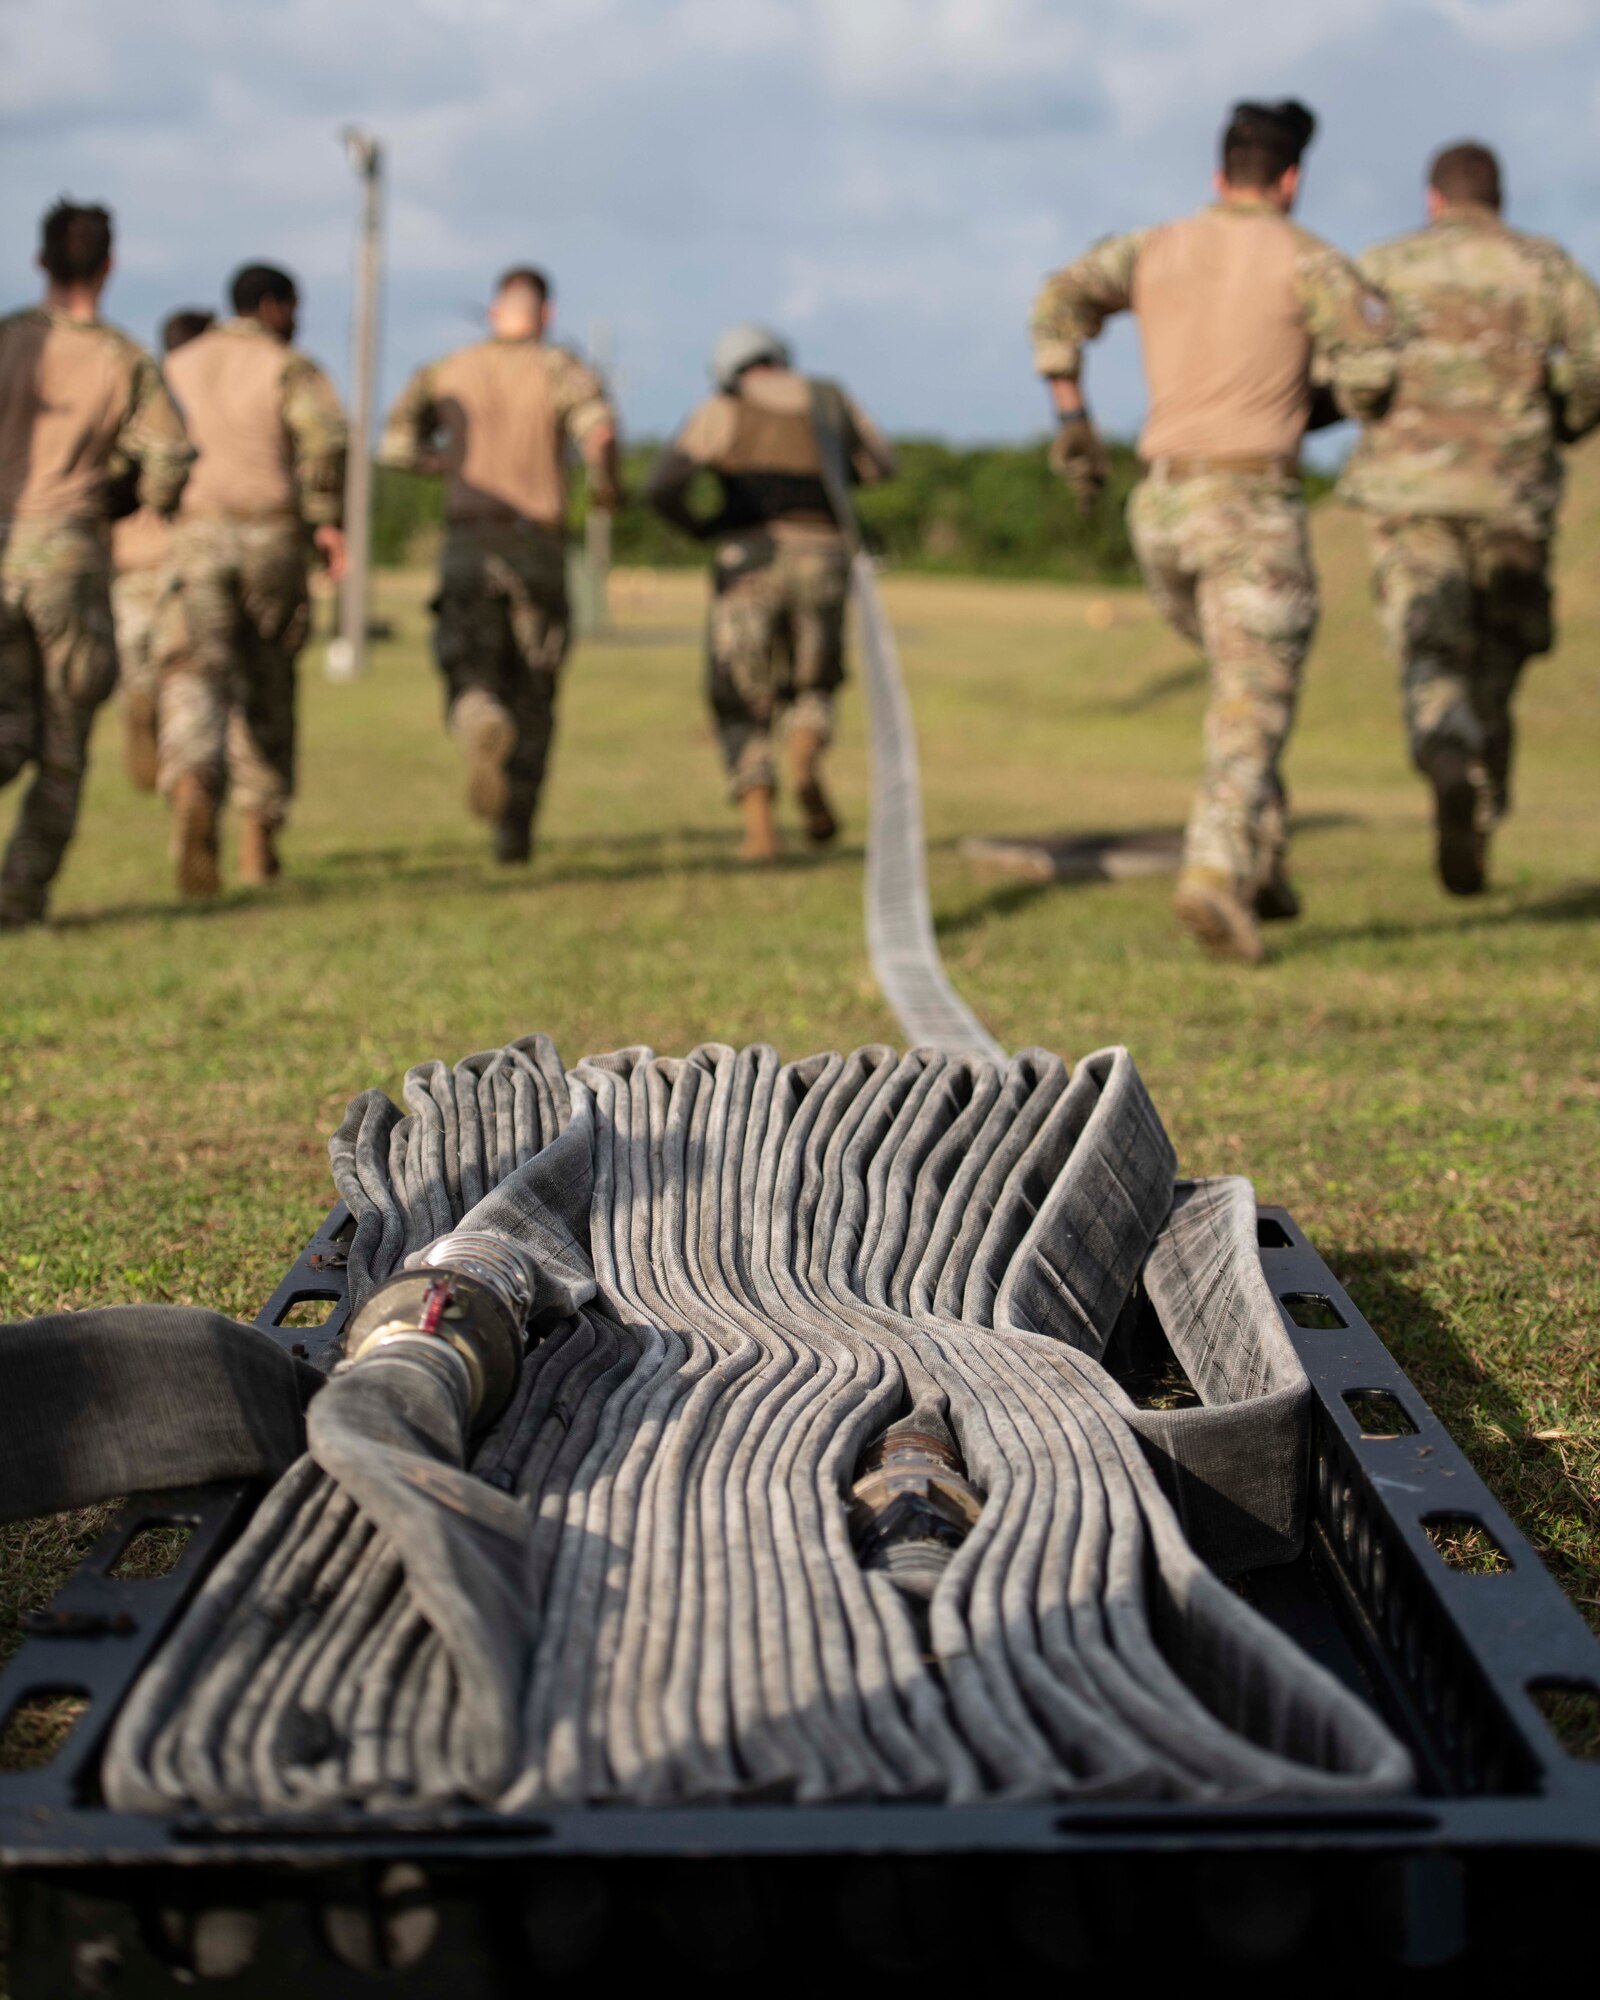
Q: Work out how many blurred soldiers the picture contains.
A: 7